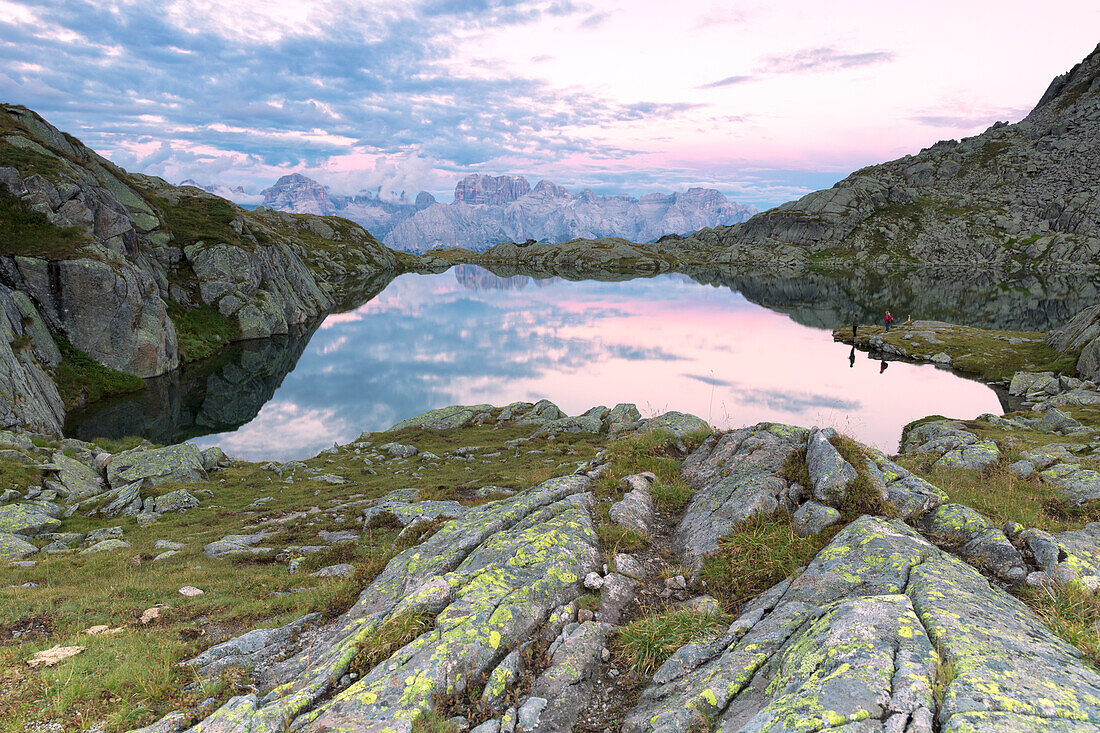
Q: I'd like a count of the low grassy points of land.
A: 1